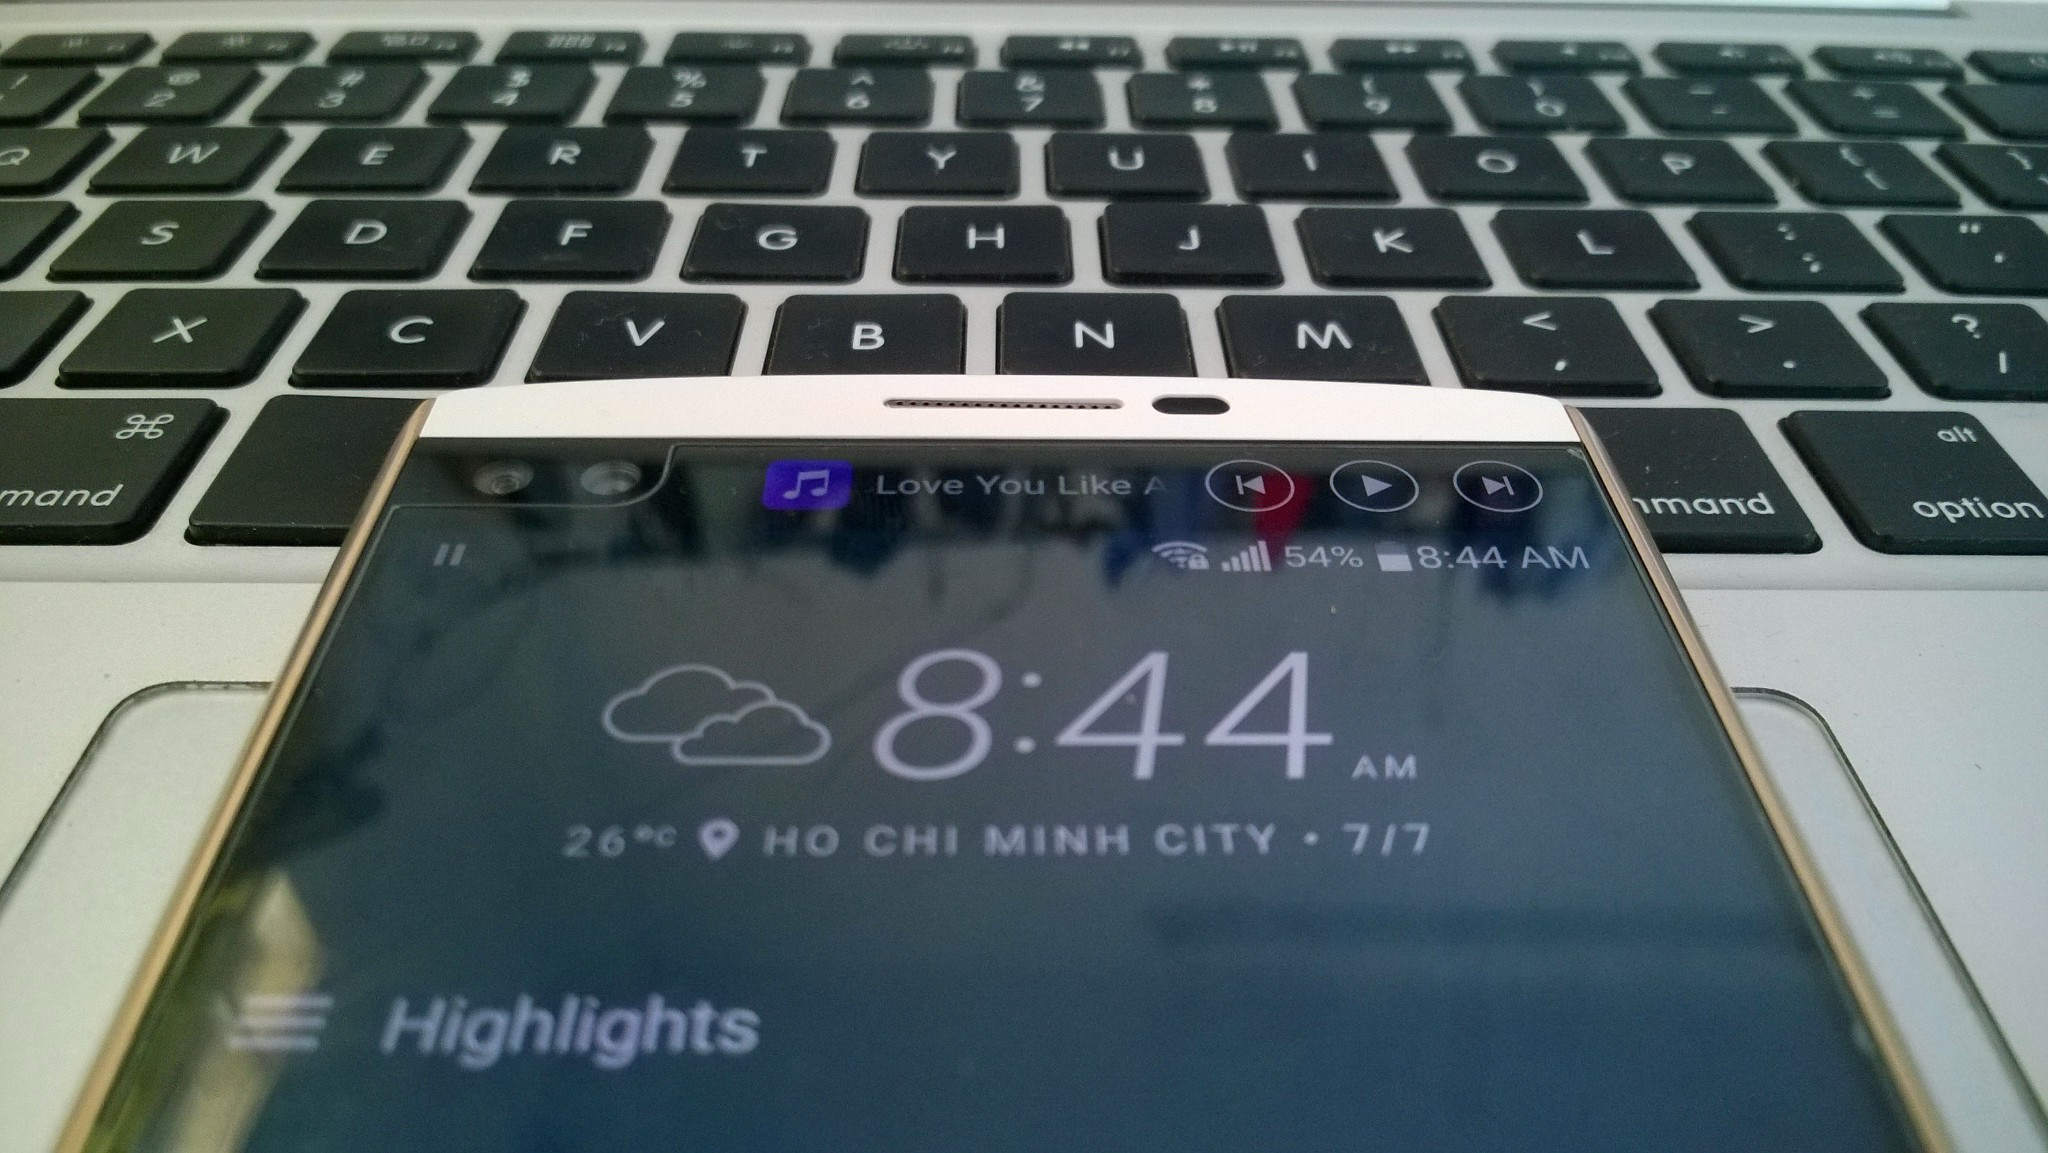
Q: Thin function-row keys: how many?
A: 13